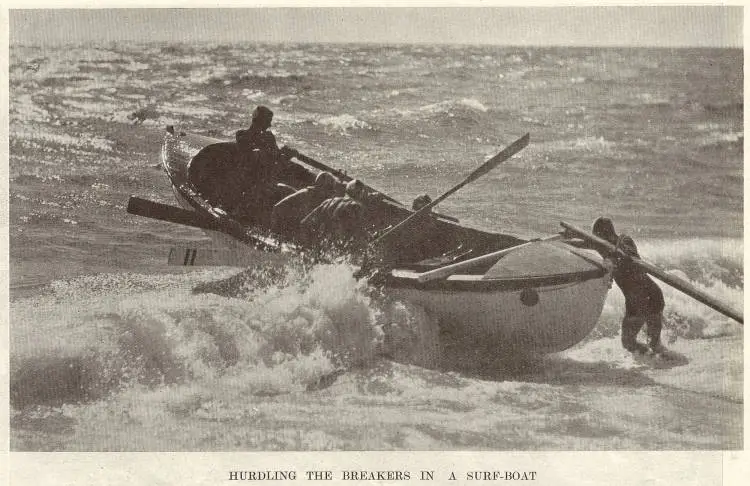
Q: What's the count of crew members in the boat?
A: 4